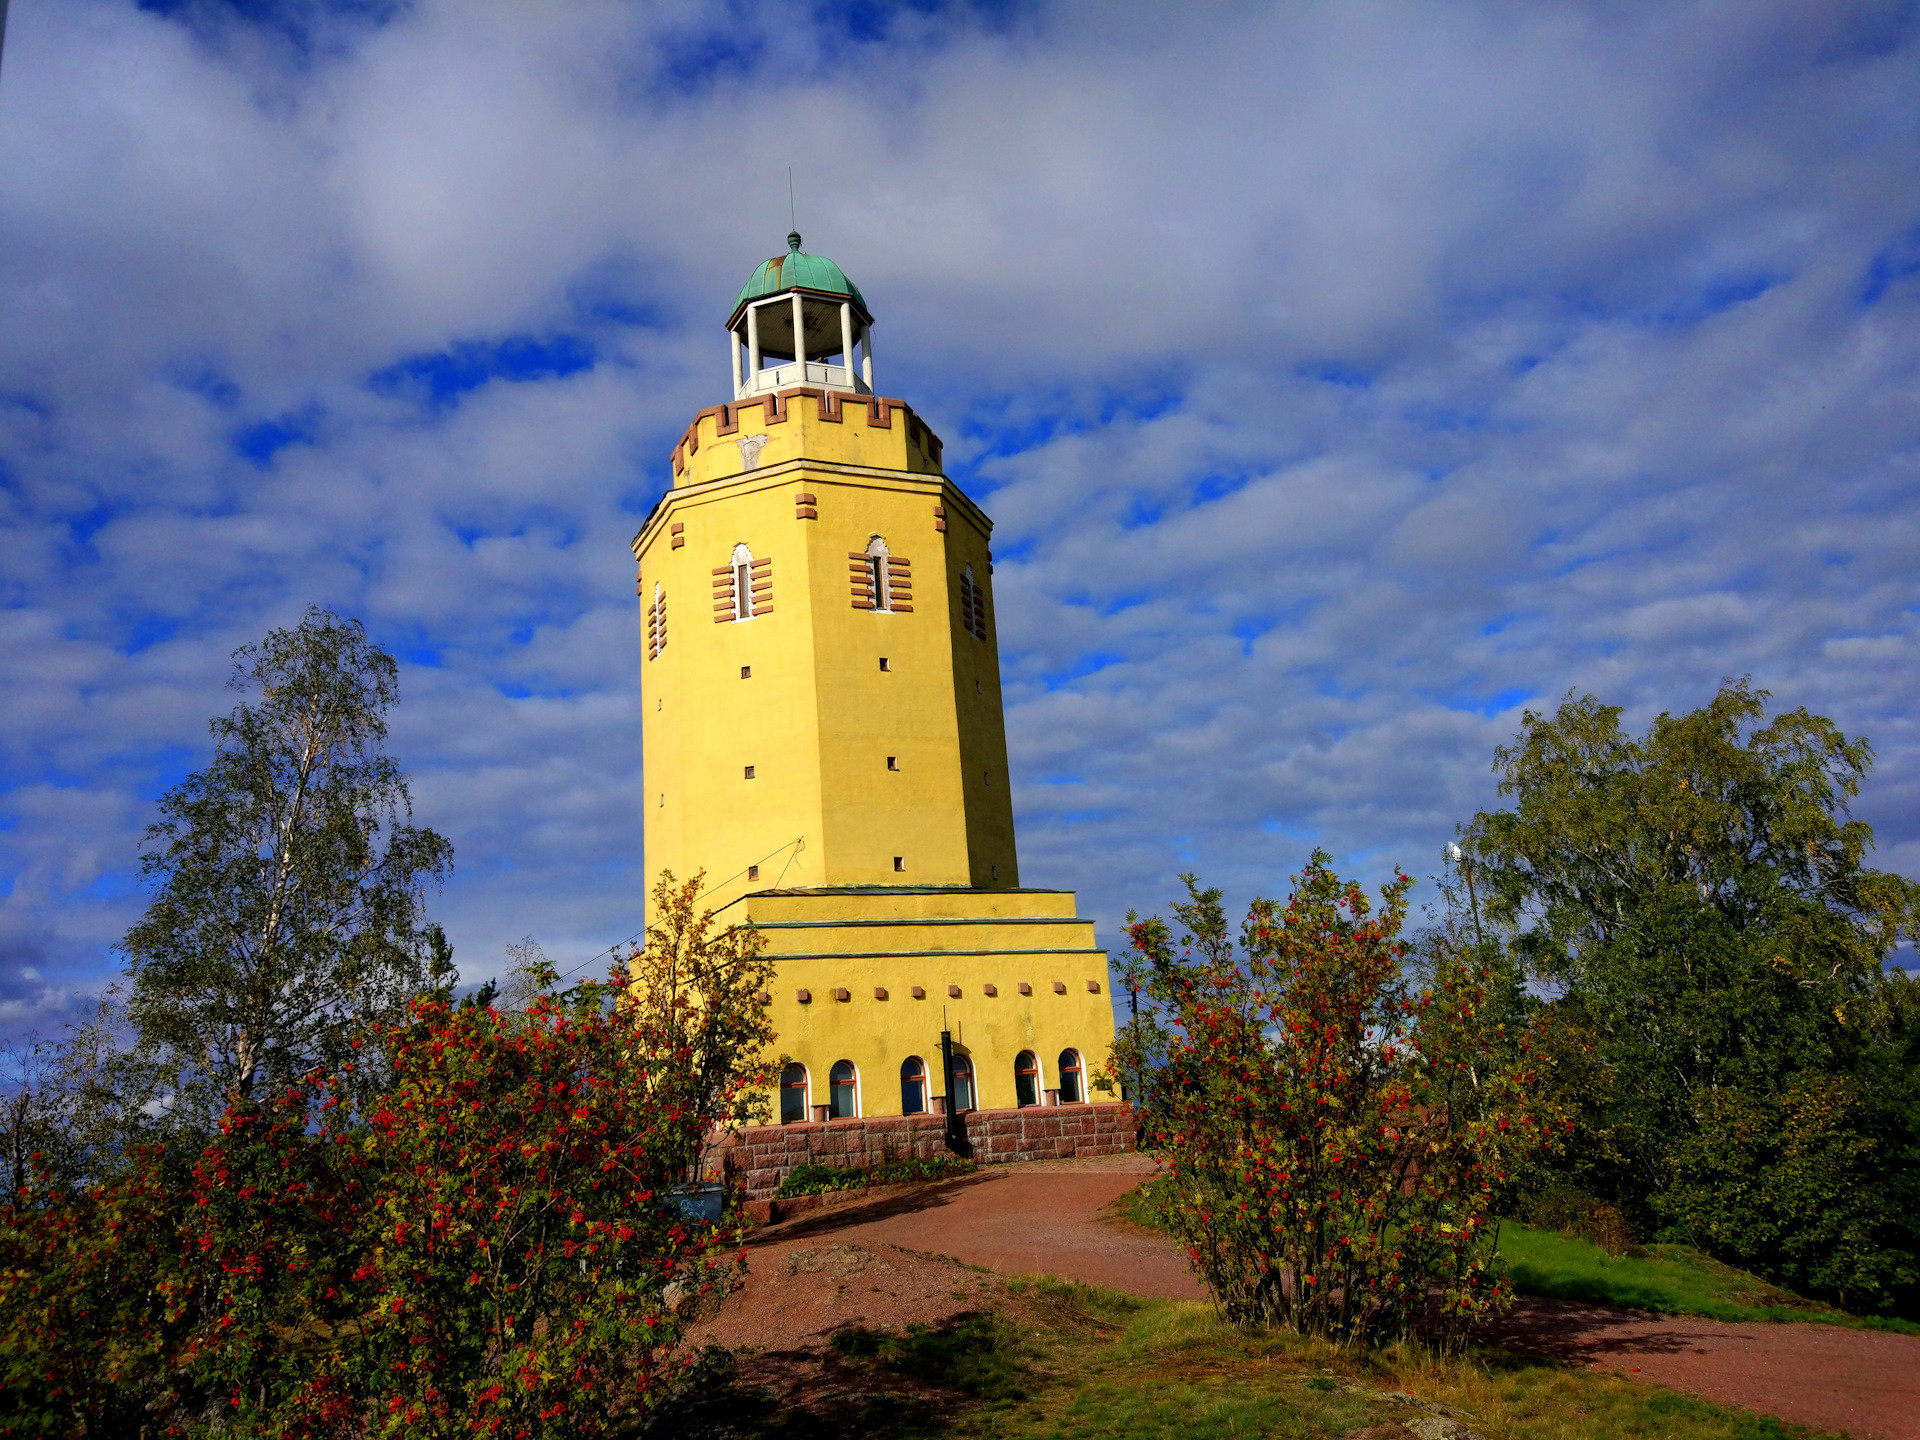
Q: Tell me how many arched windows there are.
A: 6